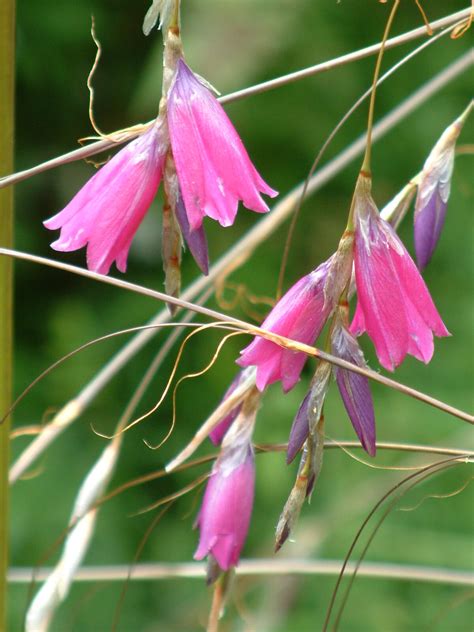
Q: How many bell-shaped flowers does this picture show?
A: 5